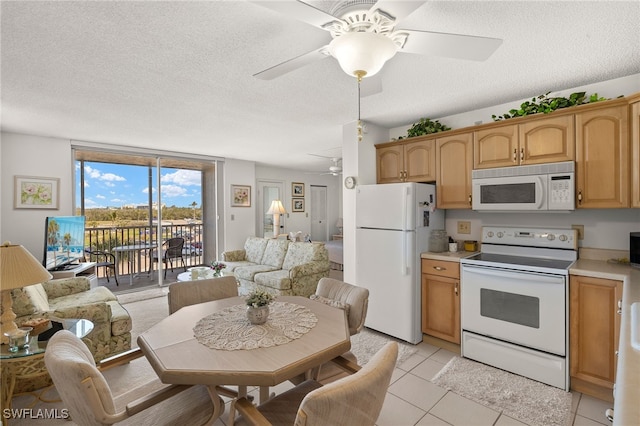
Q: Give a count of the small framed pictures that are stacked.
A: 2